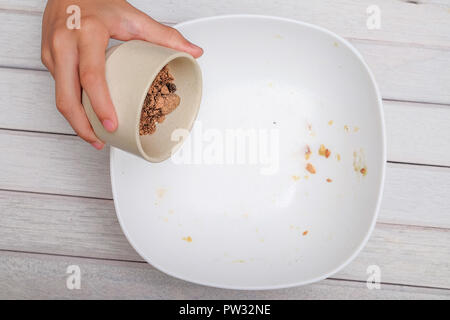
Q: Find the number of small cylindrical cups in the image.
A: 1